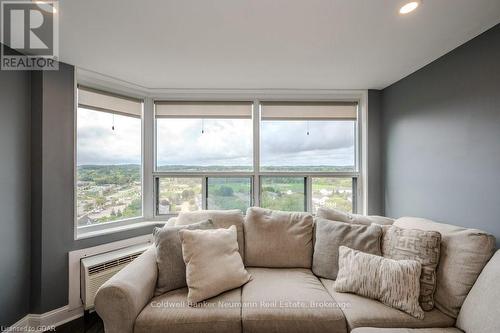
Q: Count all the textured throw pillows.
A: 2